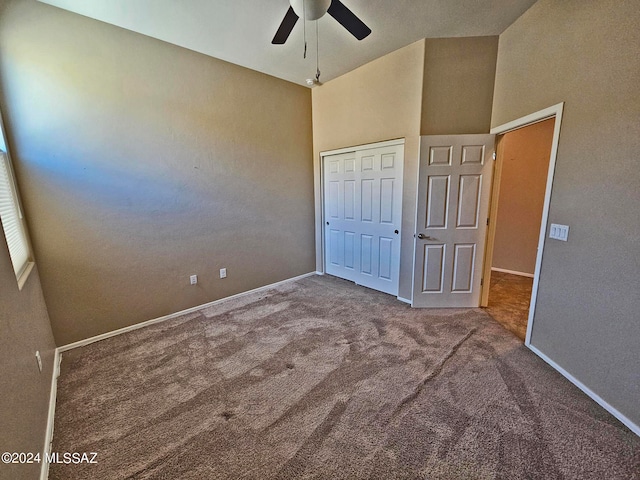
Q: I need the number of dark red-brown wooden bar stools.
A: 0